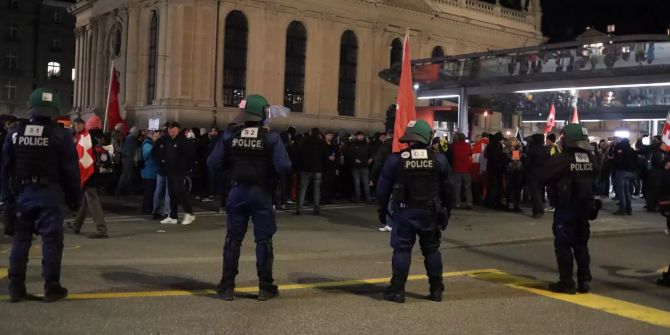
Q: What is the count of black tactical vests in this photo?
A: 4